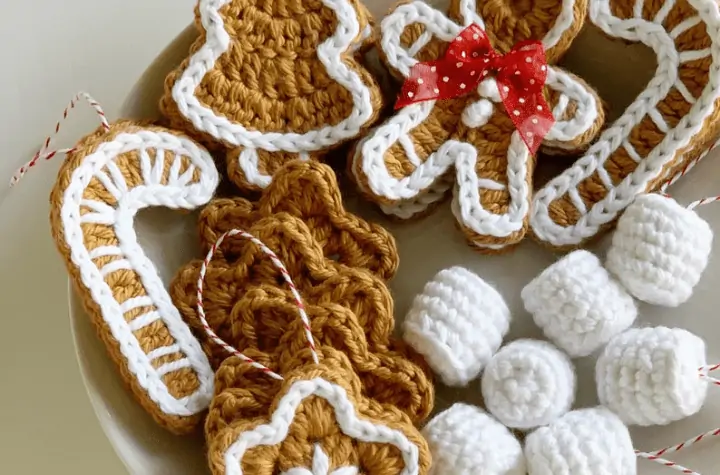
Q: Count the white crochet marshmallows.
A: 7